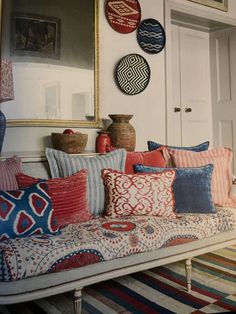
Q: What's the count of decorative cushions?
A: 9